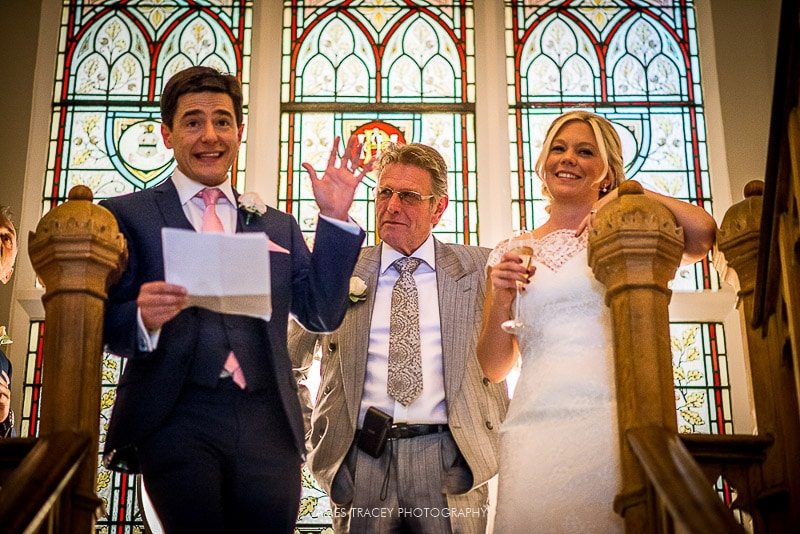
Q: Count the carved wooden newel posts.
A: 3